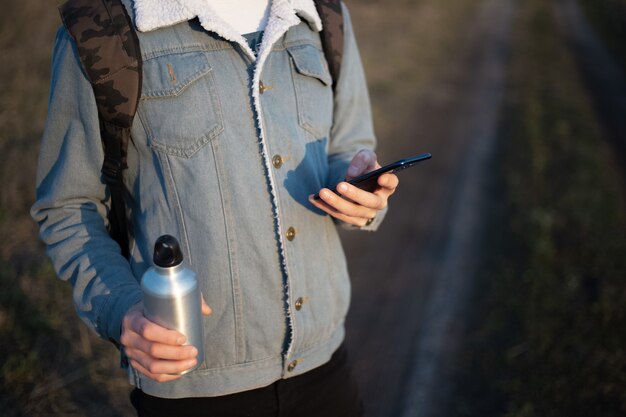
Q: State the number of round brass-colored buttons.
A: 5